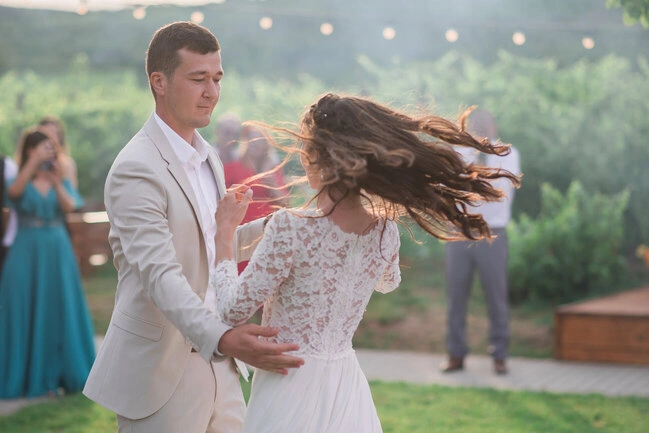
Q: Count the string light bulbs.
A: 9